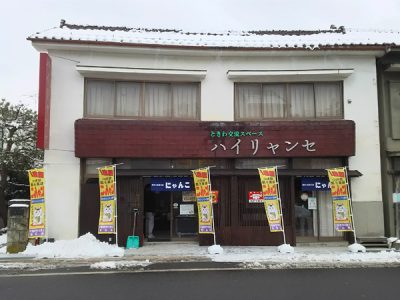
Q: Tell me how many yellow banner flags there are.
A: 5